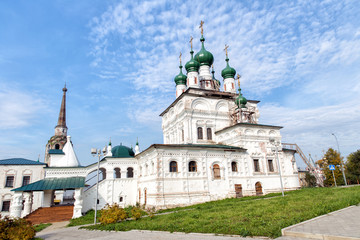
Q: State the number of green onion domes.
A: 6